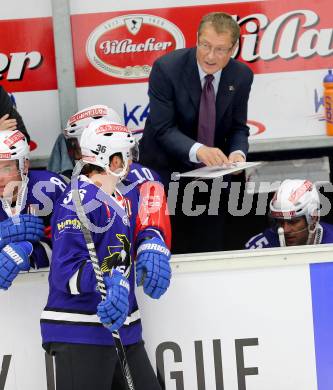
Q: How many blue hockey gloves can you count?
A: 4